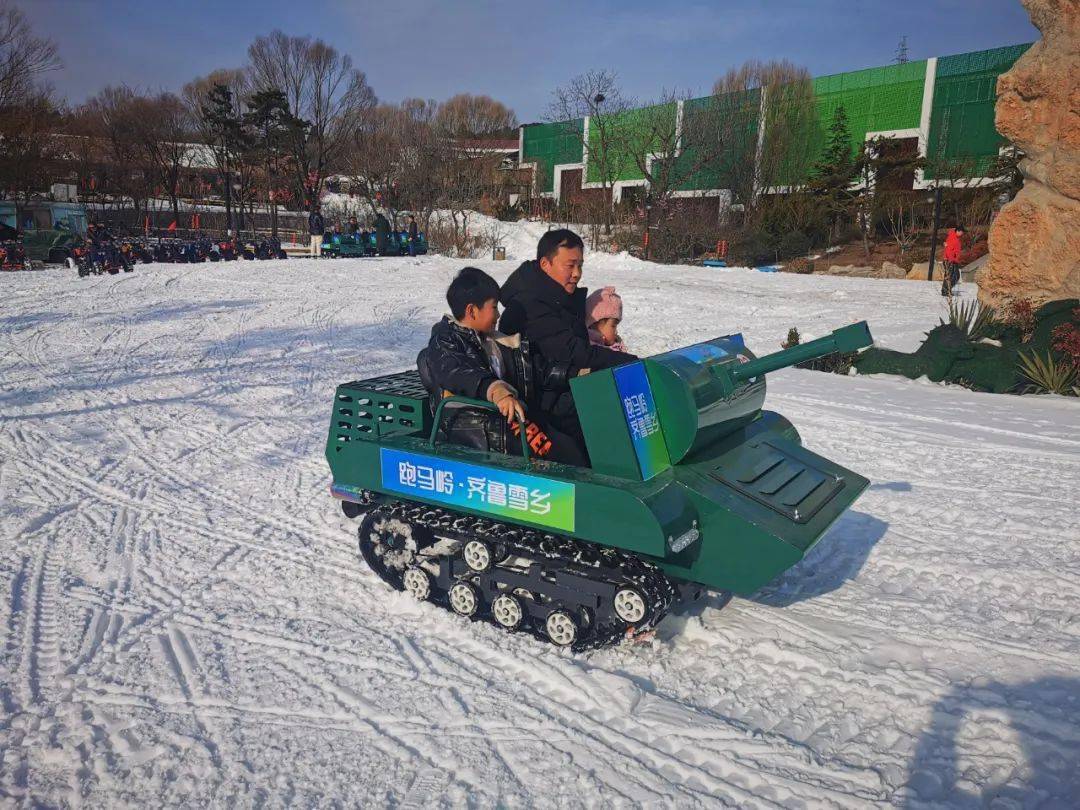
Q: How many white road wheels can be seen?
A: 6